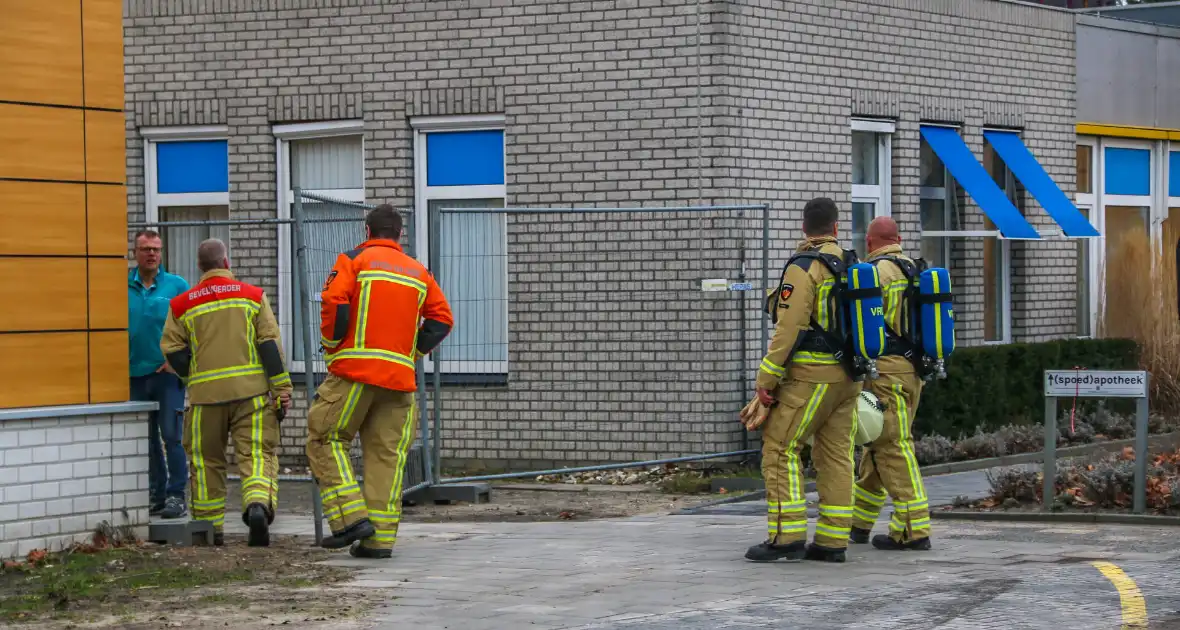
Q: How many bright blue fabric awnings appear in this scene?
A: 2